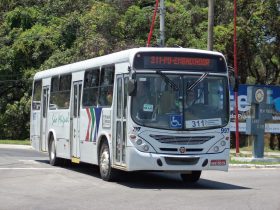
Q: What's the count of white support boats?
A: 0